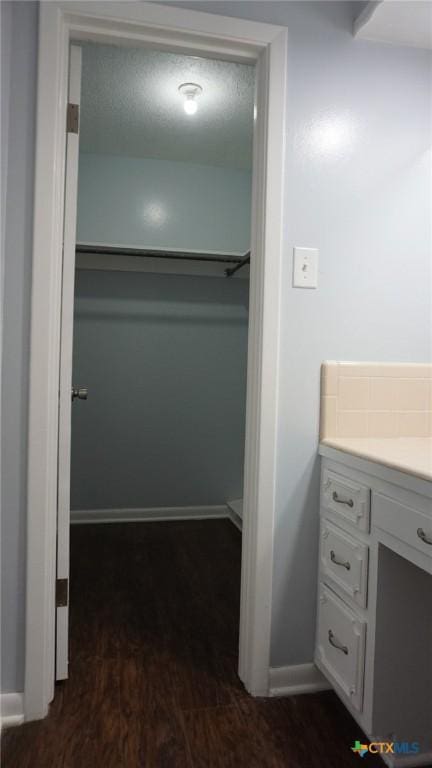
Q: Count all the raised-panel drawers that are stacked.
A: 3